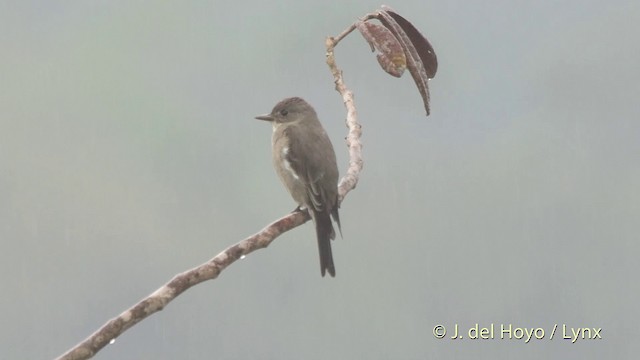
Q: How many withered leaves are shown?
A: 3